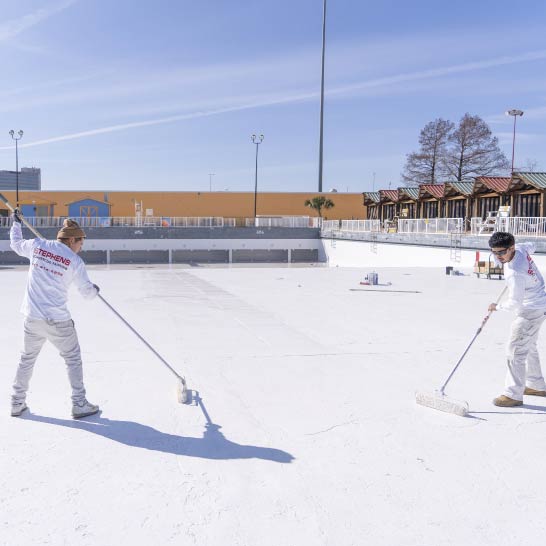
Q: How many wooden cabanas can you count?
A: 7